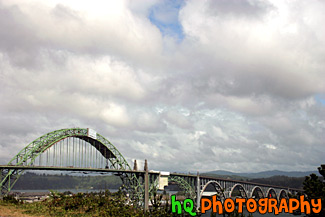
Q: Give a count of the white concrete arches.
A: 5